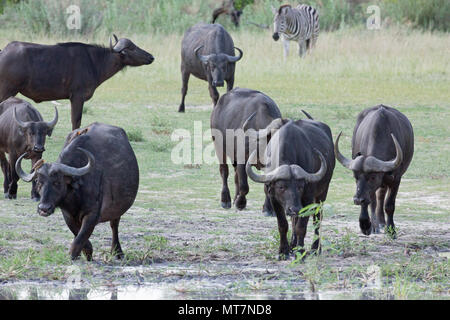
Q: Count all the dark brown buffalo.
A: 7